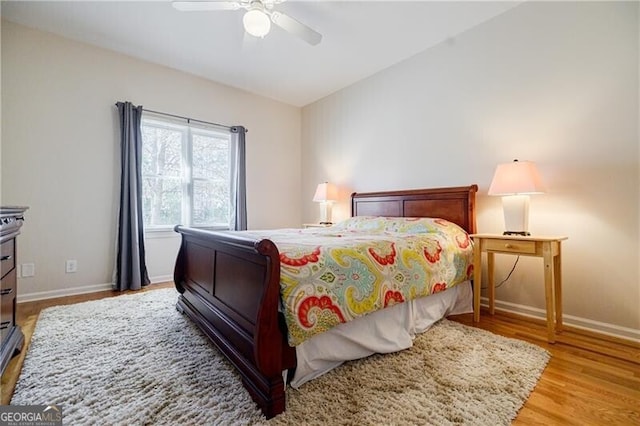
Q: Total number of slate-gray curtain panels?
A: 2